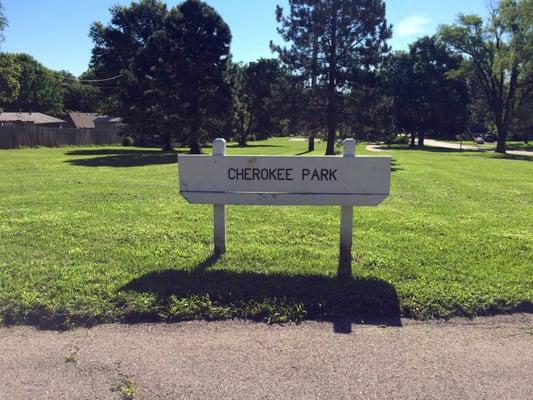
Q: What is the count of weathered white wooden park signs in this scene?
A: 1